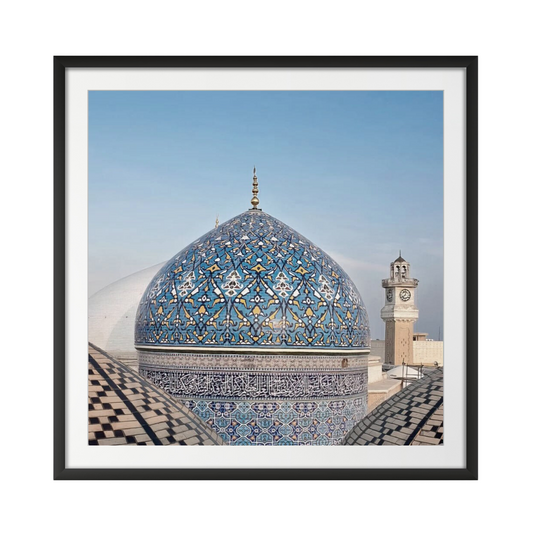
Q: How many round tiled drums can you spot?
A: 1